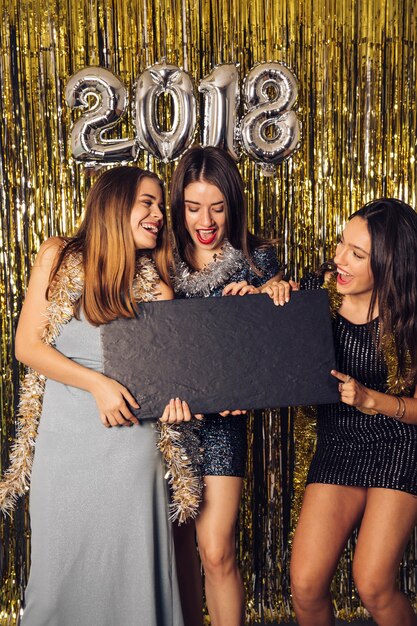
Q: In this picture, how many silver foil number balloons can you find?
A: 4